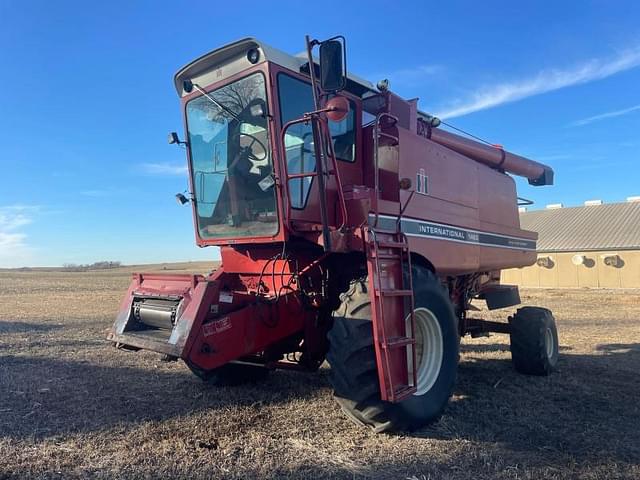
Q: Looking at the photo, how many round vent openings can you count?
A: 3